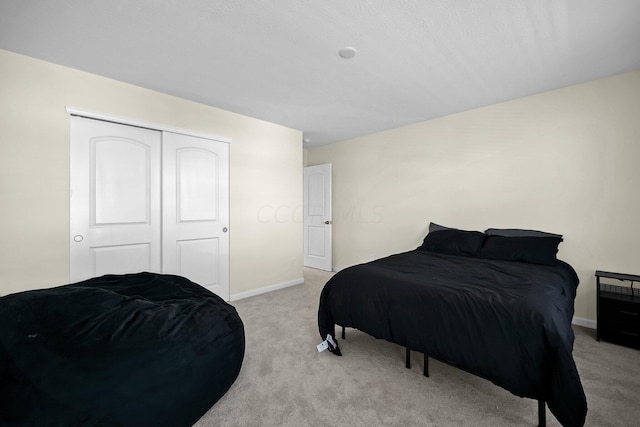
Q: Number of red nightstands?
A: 0